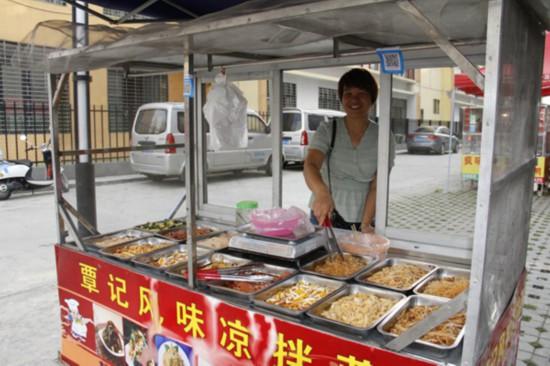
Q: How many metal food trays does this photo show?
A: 14